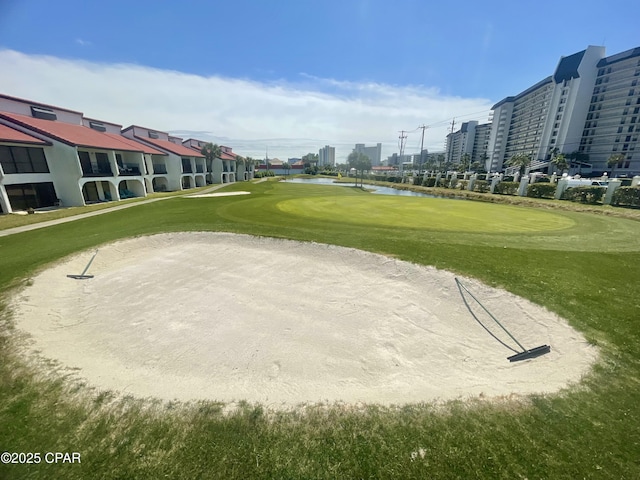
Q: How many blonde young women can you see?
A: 0